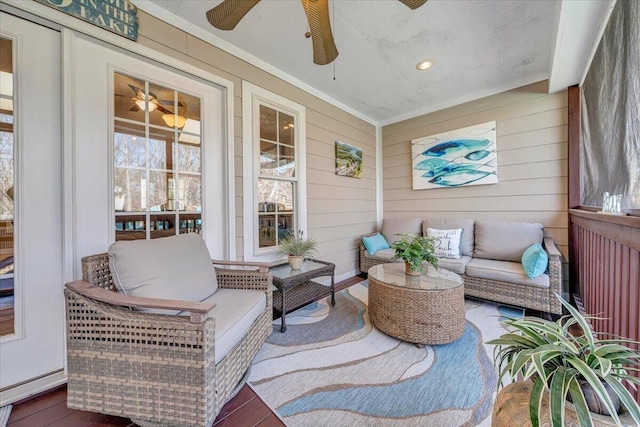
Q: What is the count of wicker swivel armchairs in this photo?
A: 1